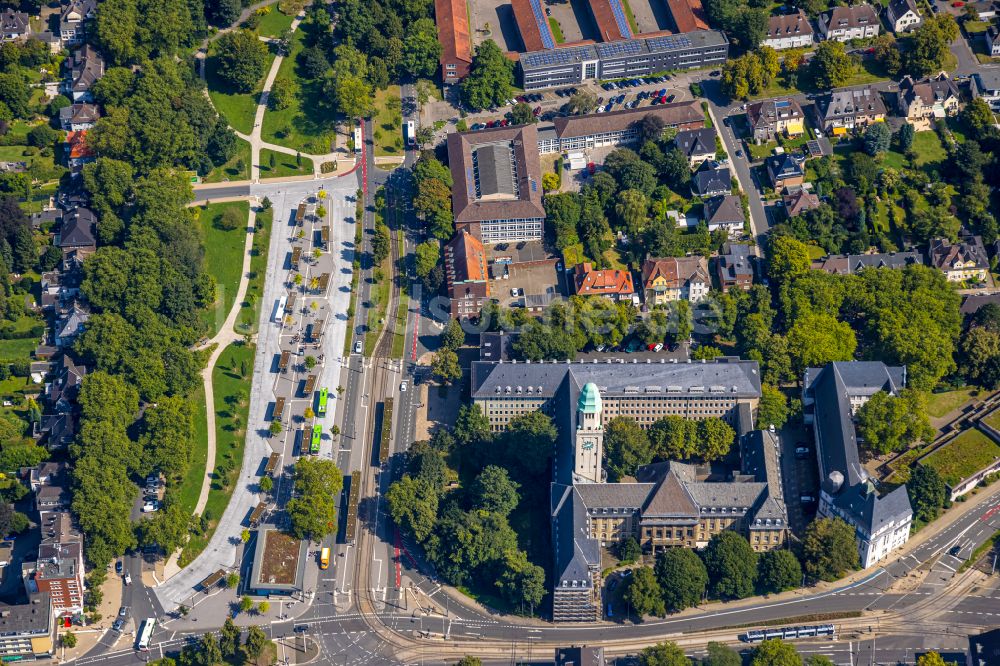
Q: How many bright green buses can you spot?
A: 2